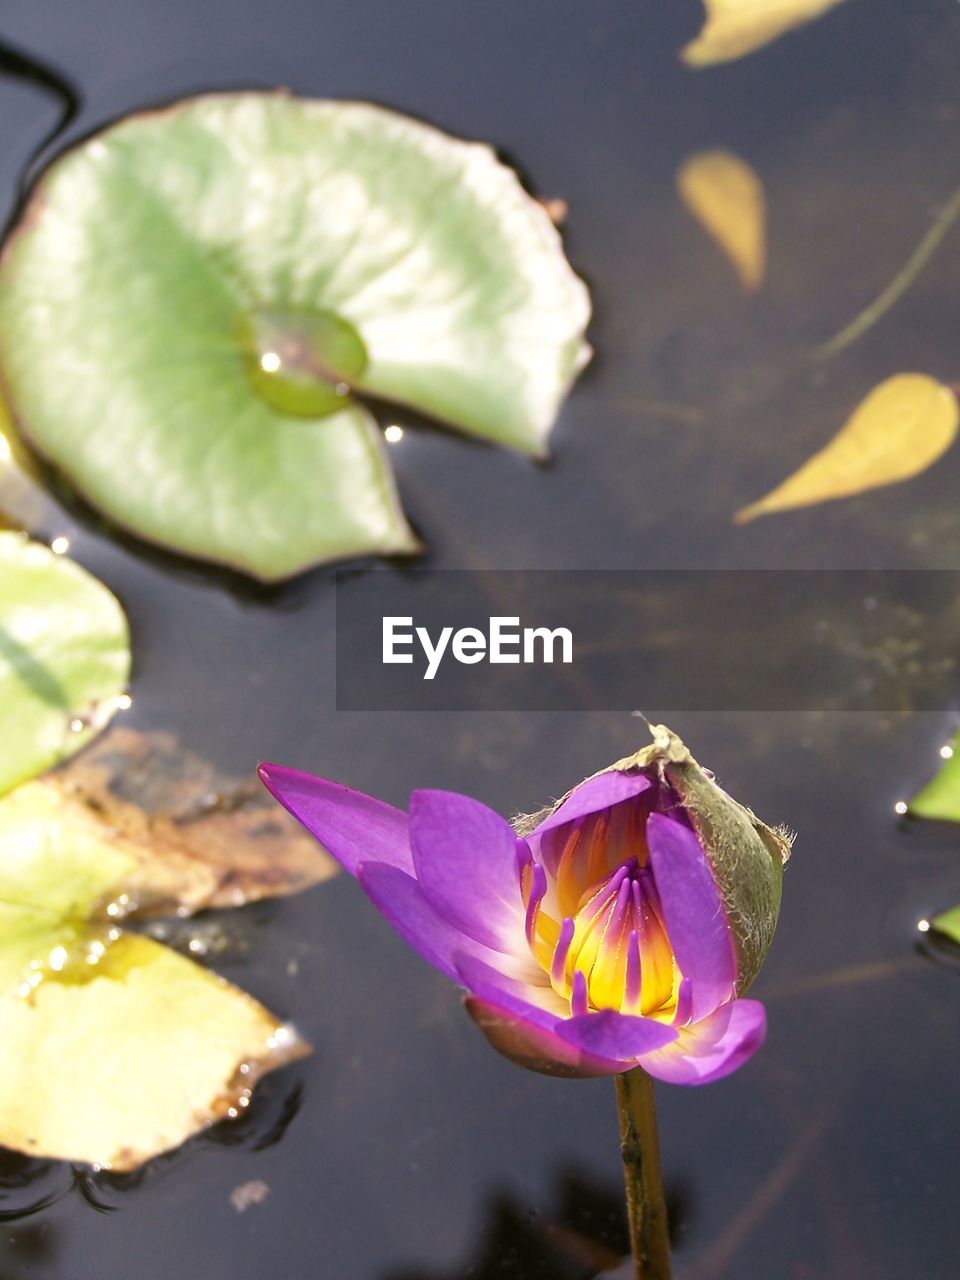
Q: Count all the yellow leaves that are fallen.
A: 3